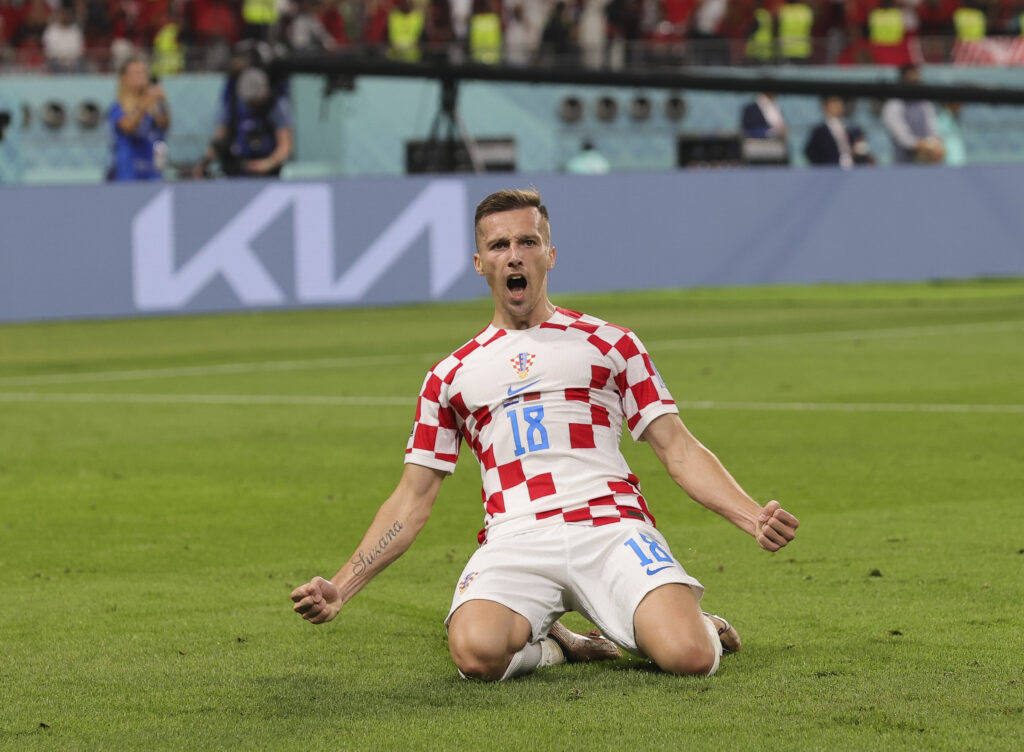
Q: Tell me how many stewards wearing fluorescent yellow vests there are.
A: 8